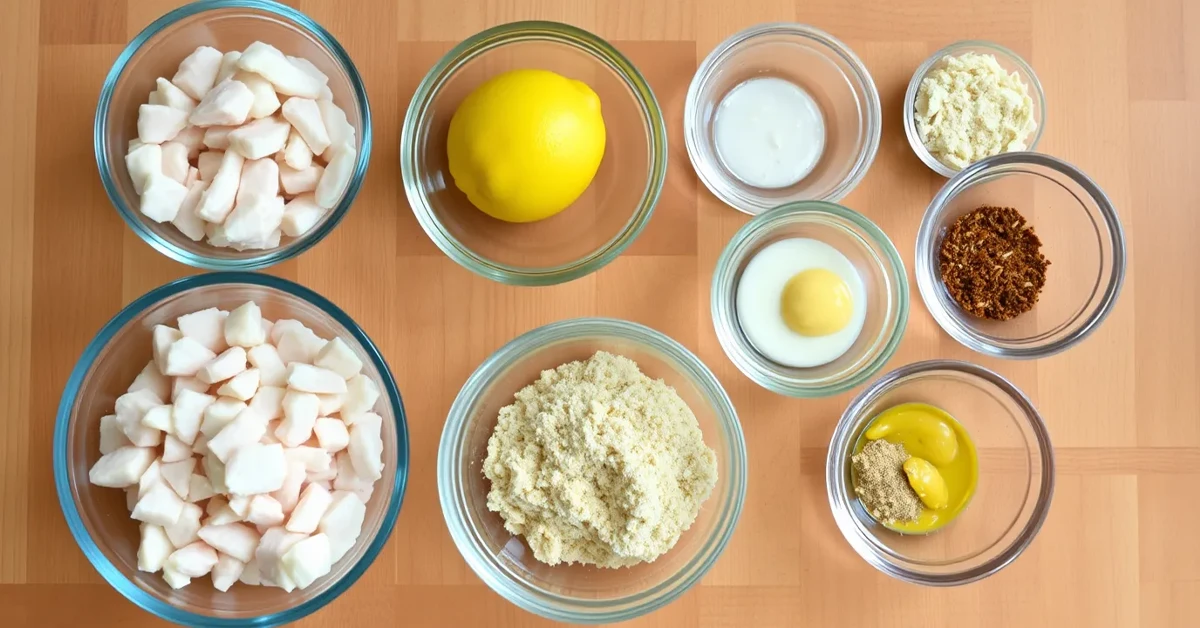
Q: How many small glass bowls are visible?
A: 5